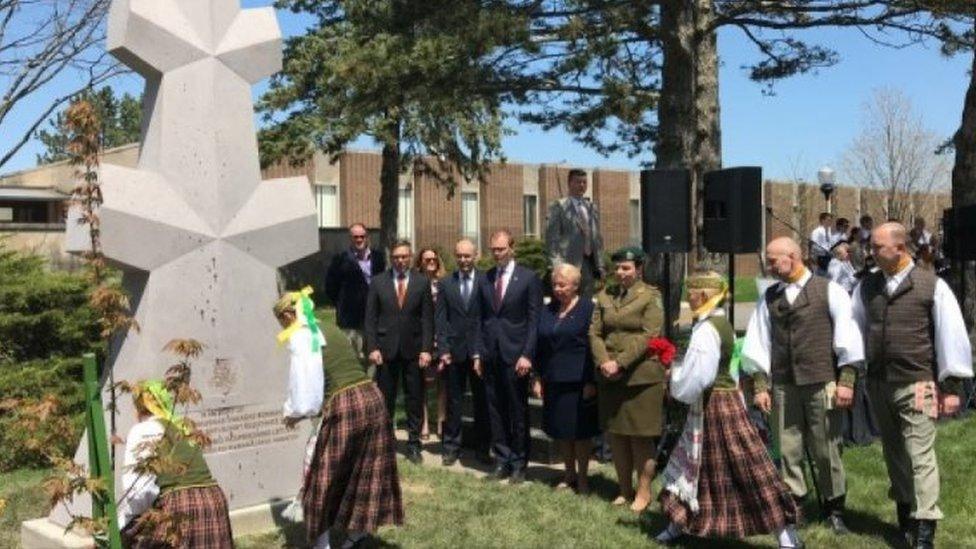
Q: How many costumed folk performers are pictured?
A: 5